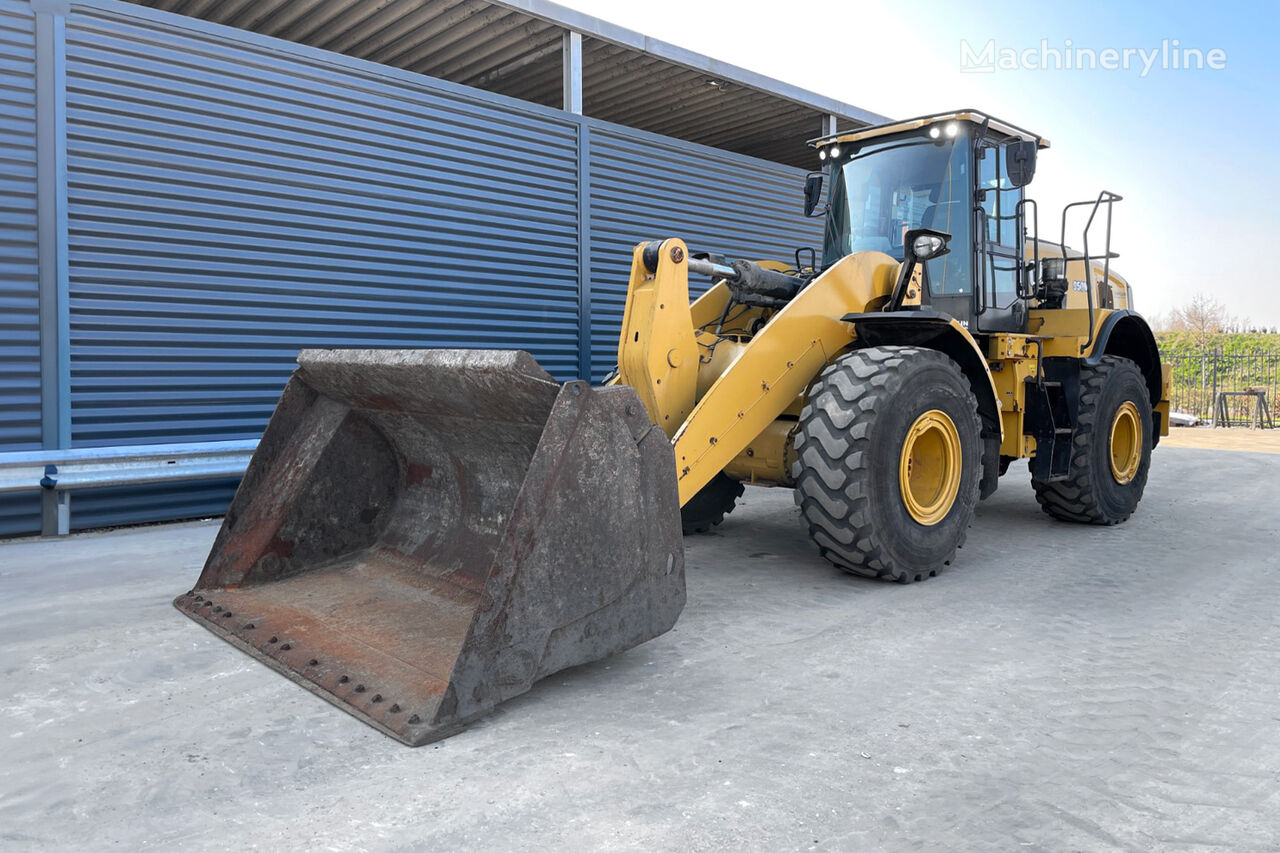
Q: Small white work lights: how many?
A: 4